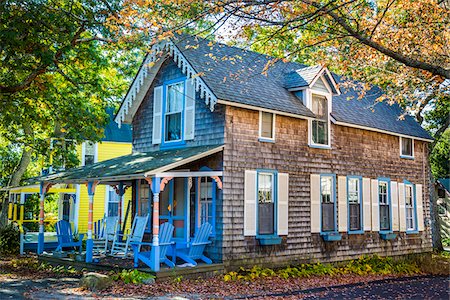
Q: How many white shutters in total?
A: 11